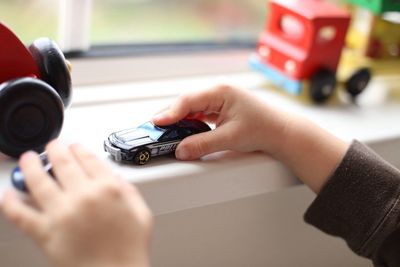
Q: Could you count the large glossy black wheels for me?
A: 2